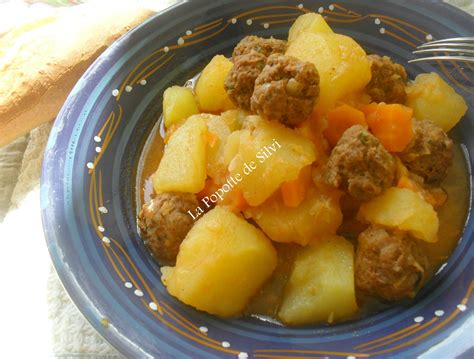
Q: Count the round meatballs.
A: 8